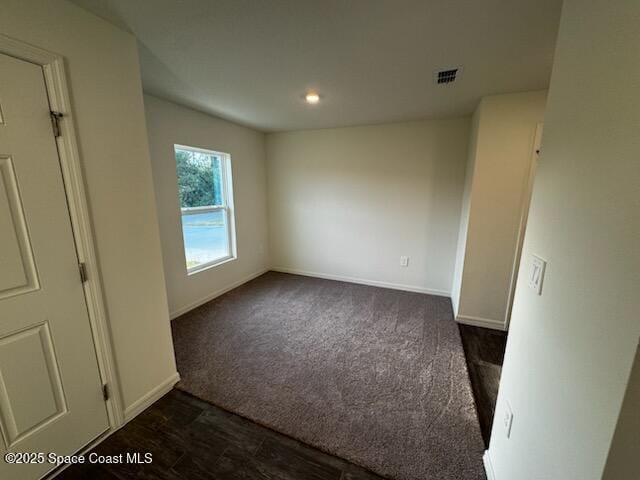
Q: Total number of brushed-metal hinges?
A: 3